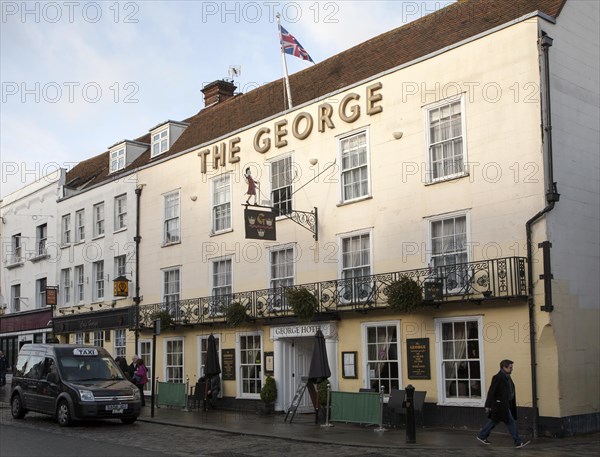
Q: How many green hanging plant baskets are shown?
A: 4